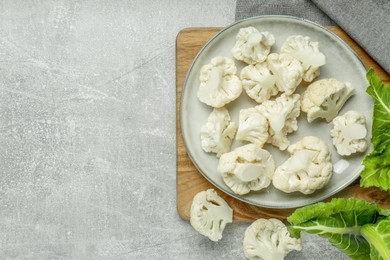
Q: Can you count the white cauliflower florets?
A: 14